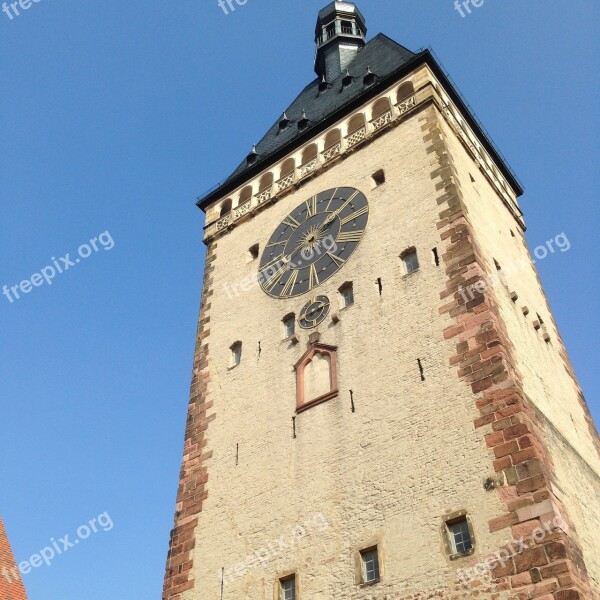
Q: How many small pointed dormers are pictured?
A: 6